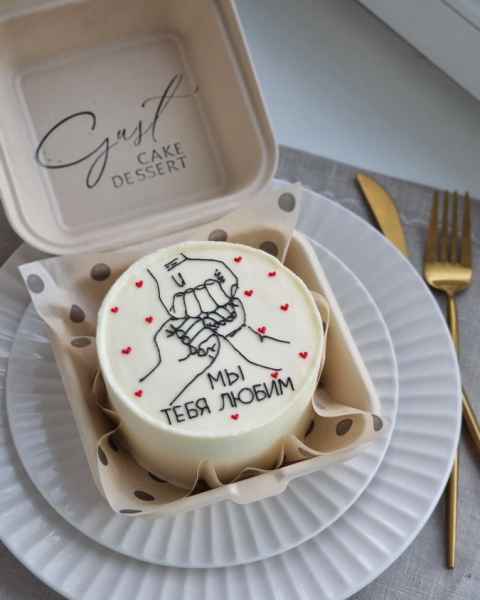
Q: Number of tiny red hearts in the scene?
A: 13